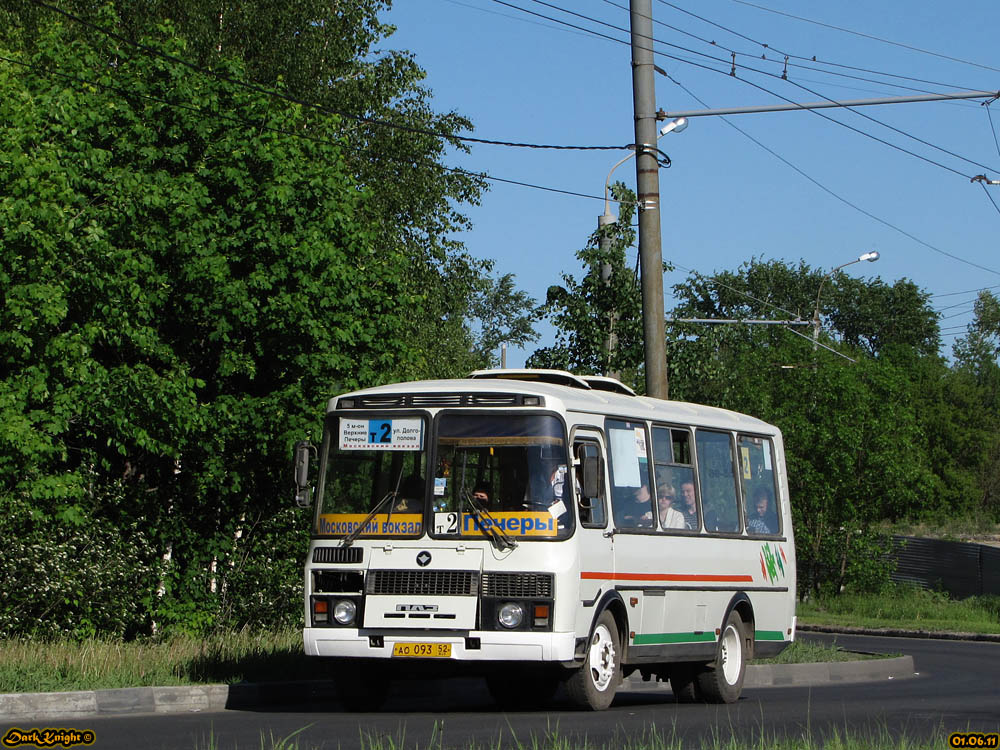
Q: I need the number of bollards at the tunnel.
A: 0